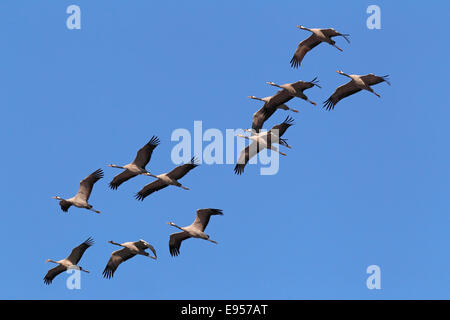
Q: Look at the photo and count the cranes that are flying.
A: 12